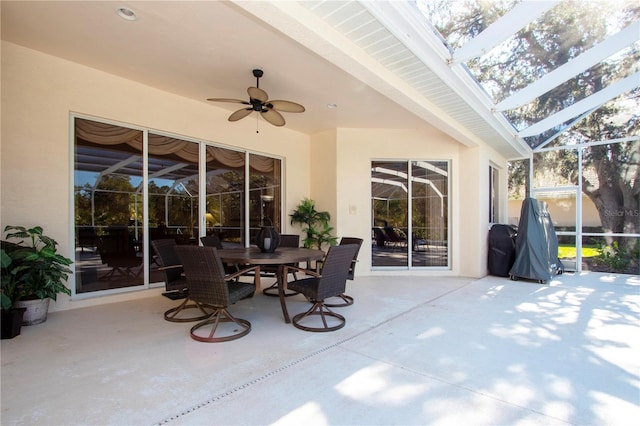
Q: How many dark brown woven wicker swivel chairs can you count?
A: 6